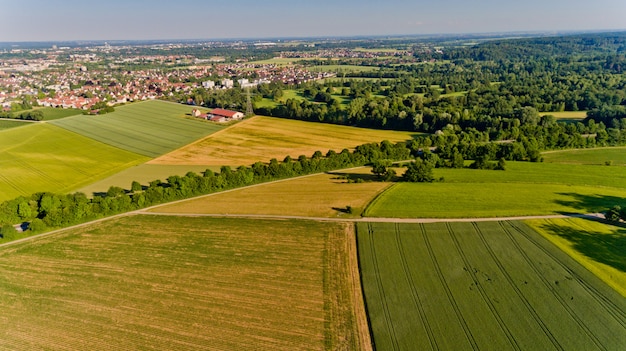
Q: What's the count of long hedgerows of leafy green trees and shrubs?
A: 1